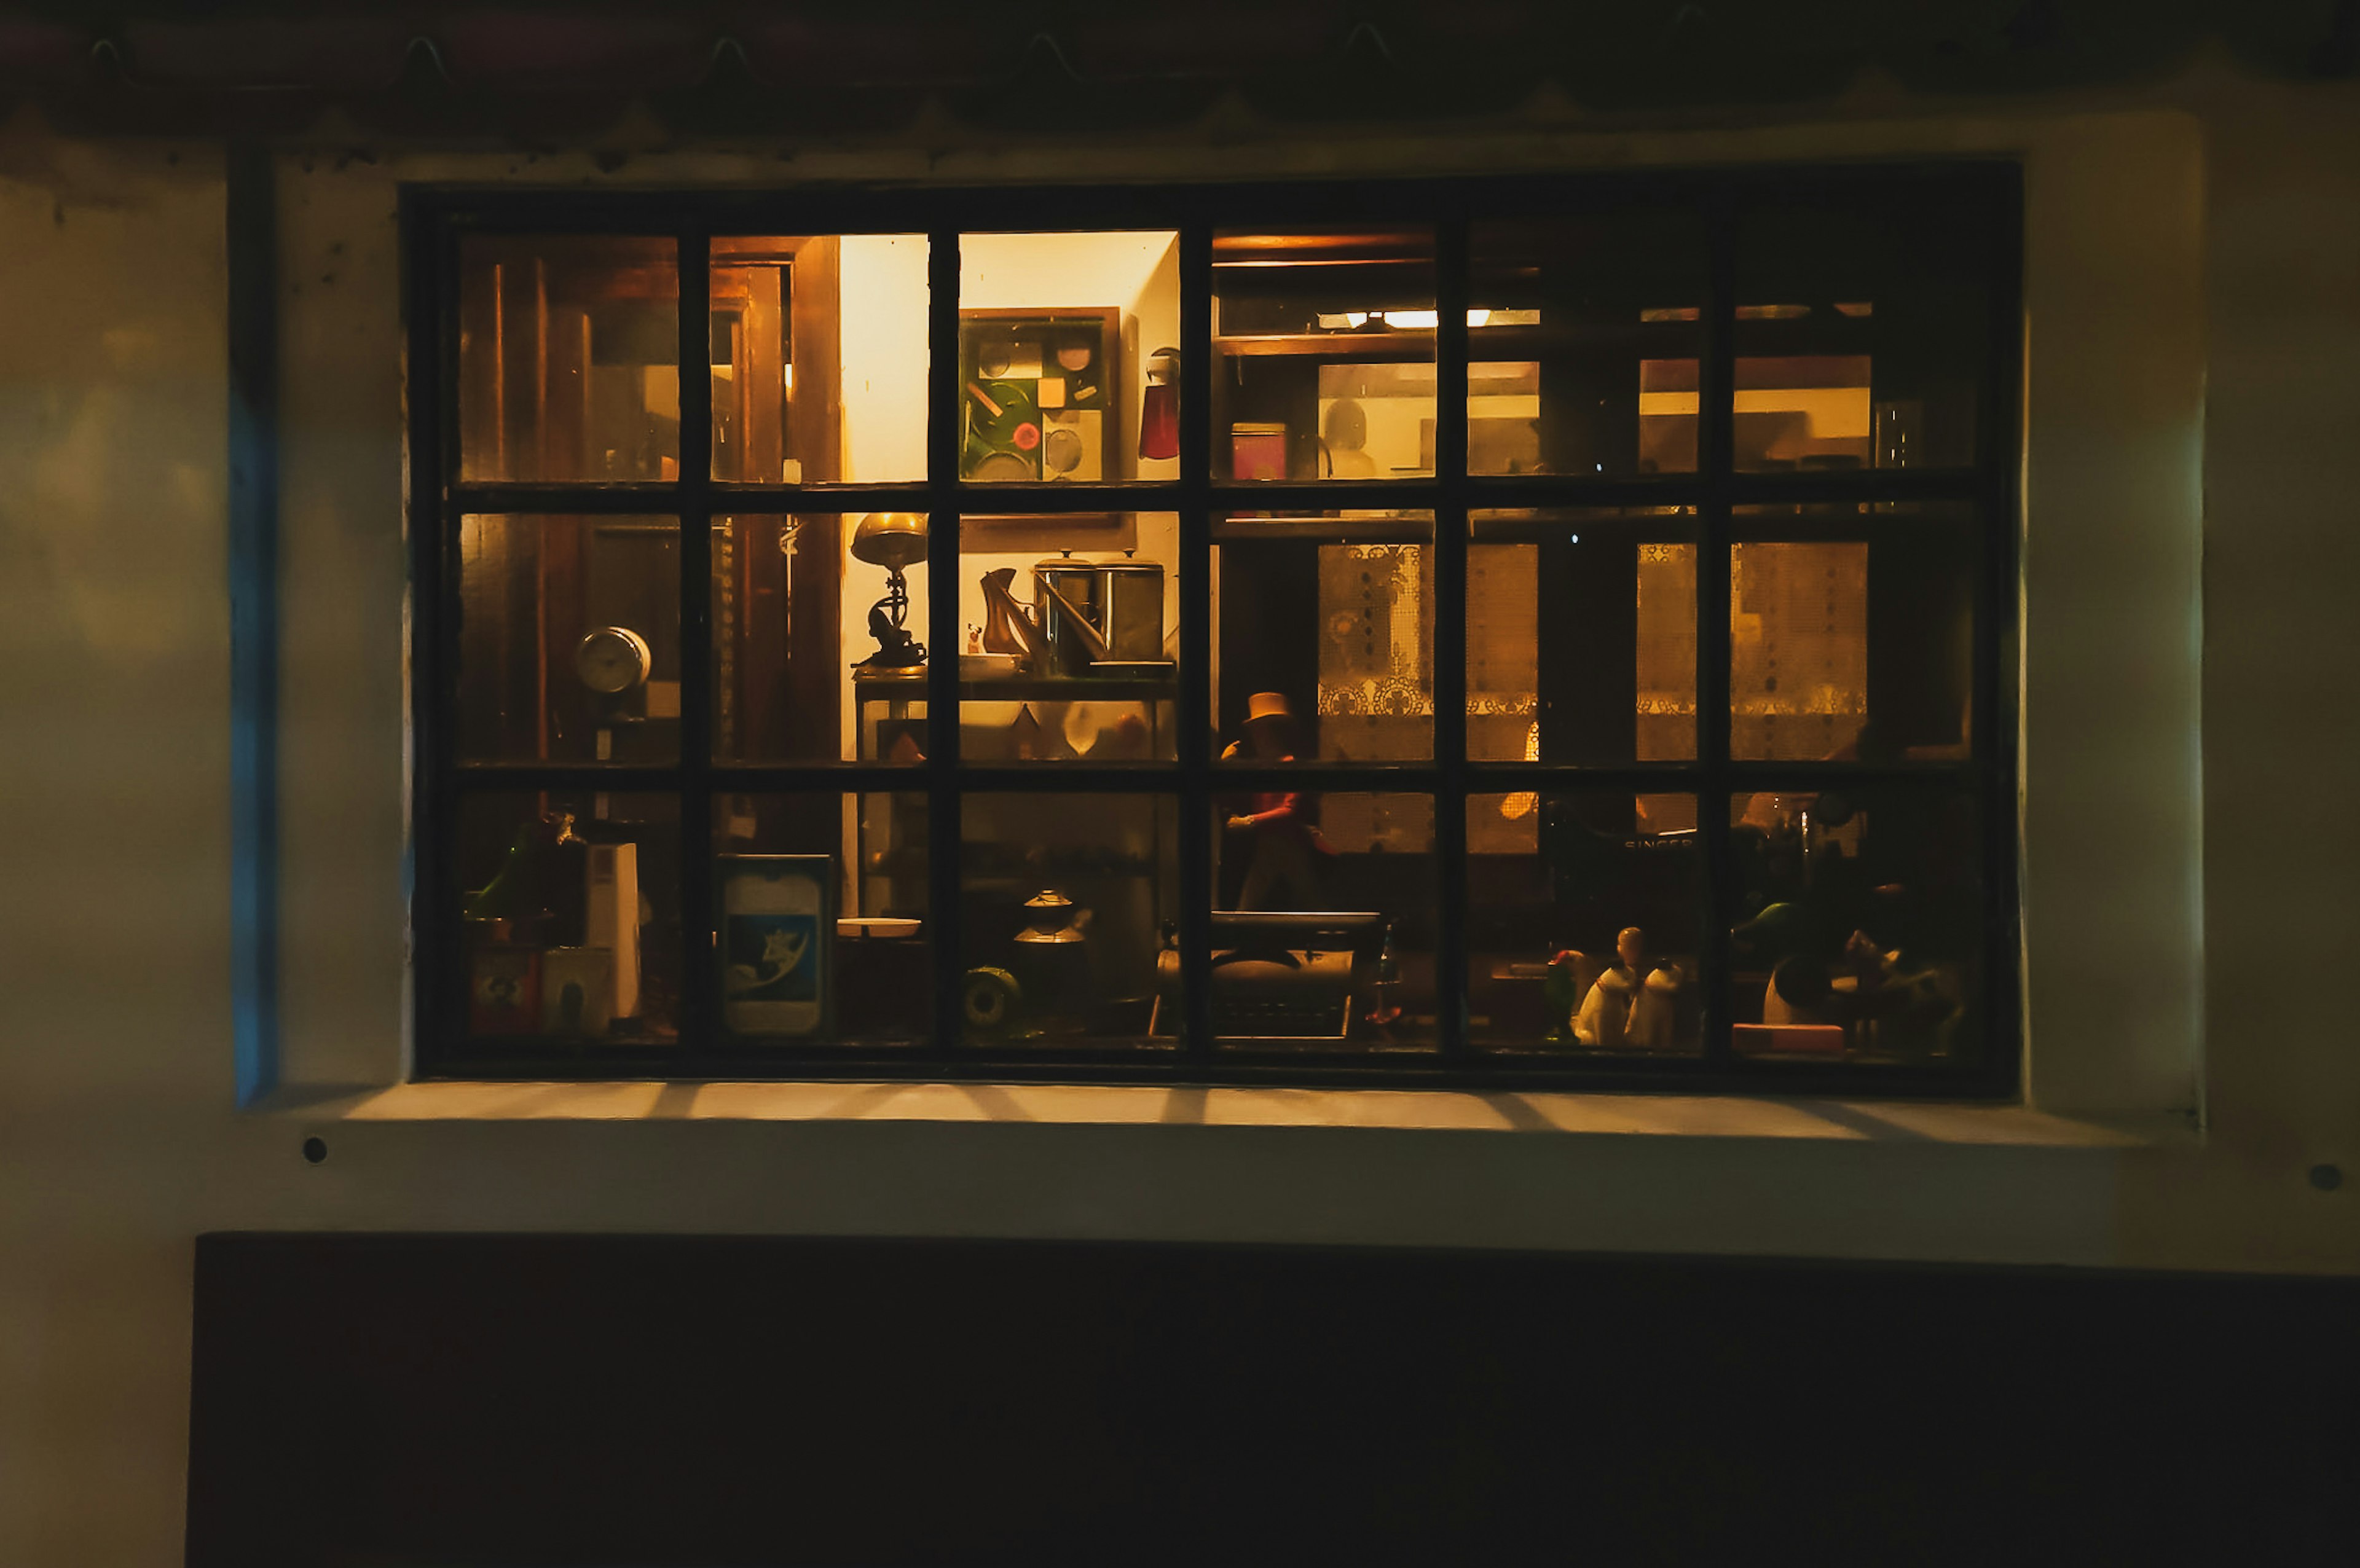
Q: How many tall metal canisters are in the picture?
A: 2